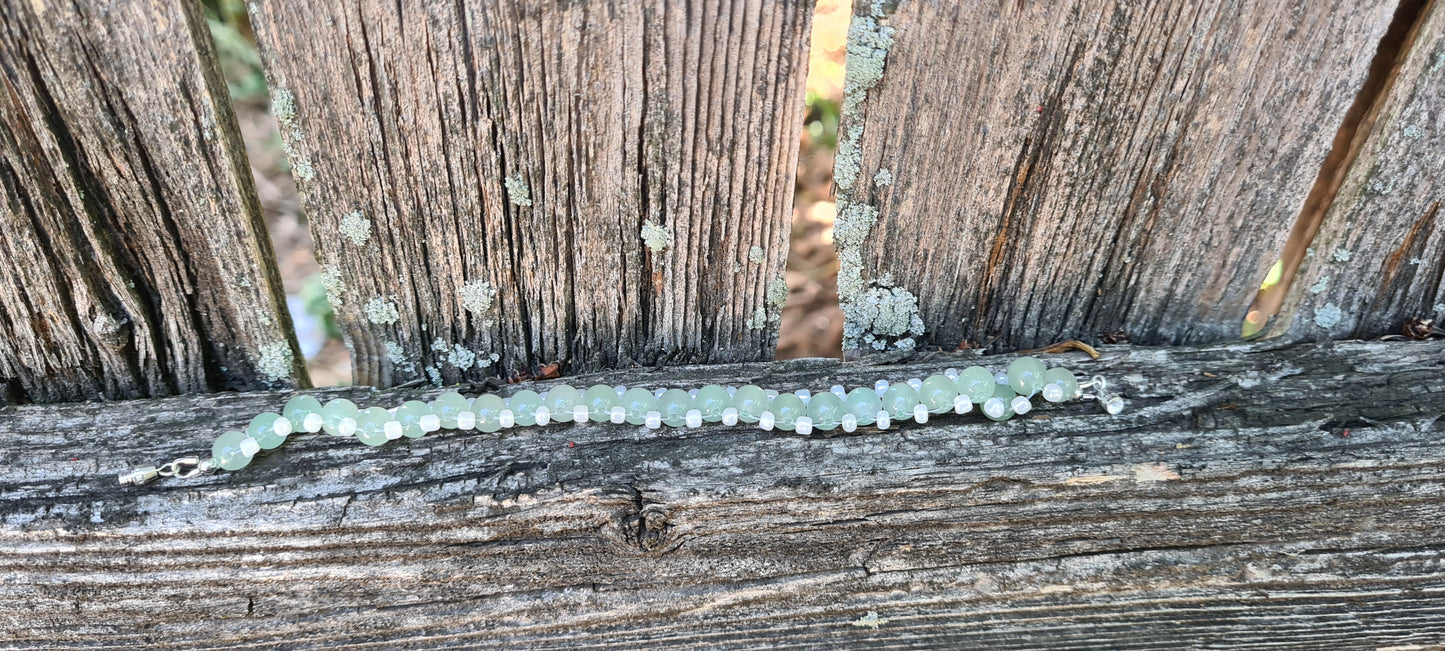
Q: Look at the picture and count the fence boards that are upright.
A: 4